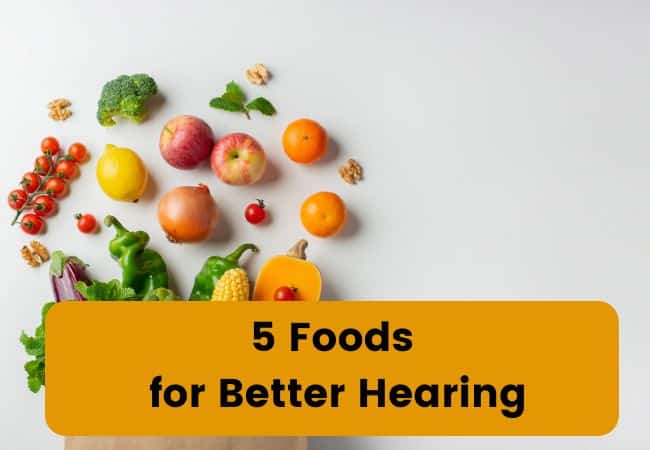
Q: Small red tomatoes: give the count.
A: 12